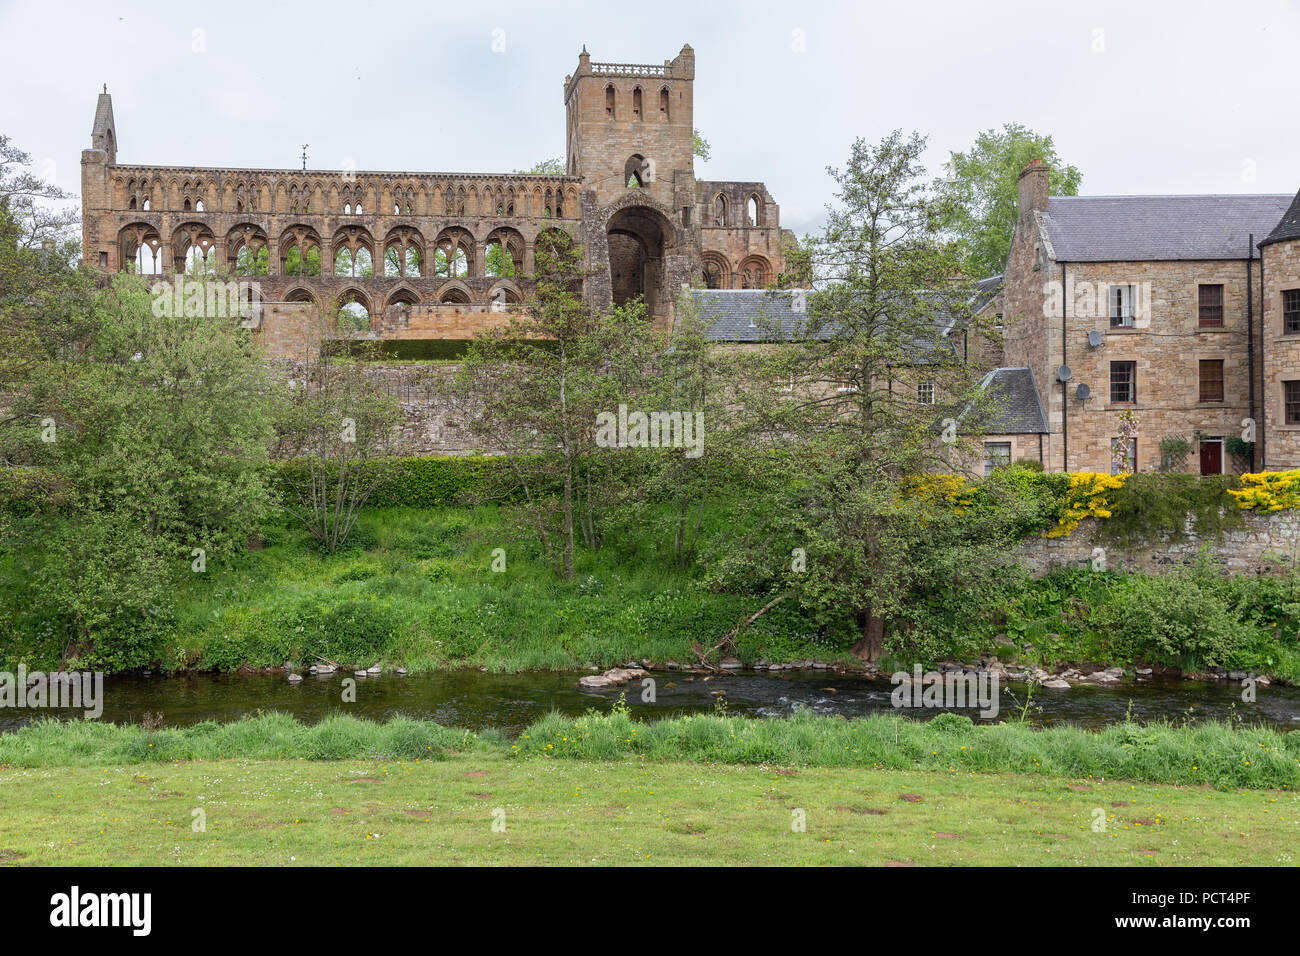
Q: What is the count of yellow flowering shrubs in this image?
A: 3